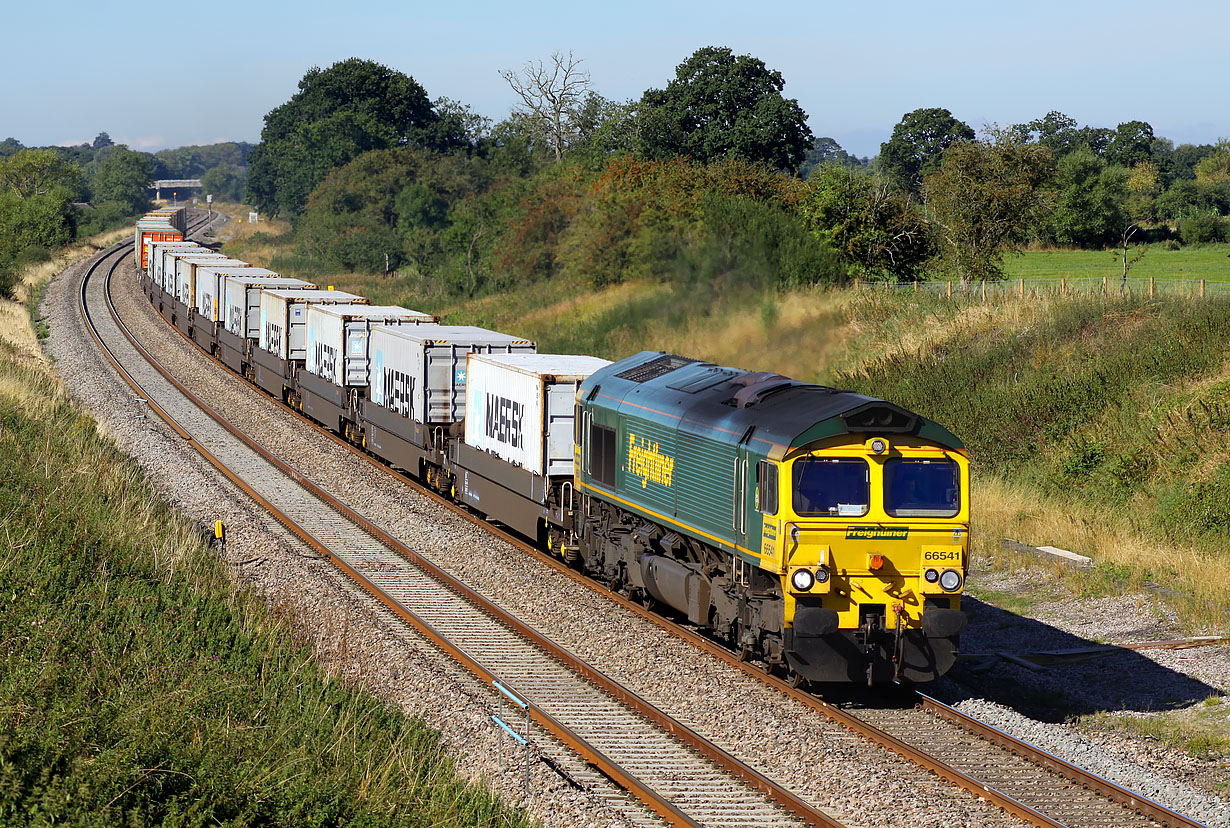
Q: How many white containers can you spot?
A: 10